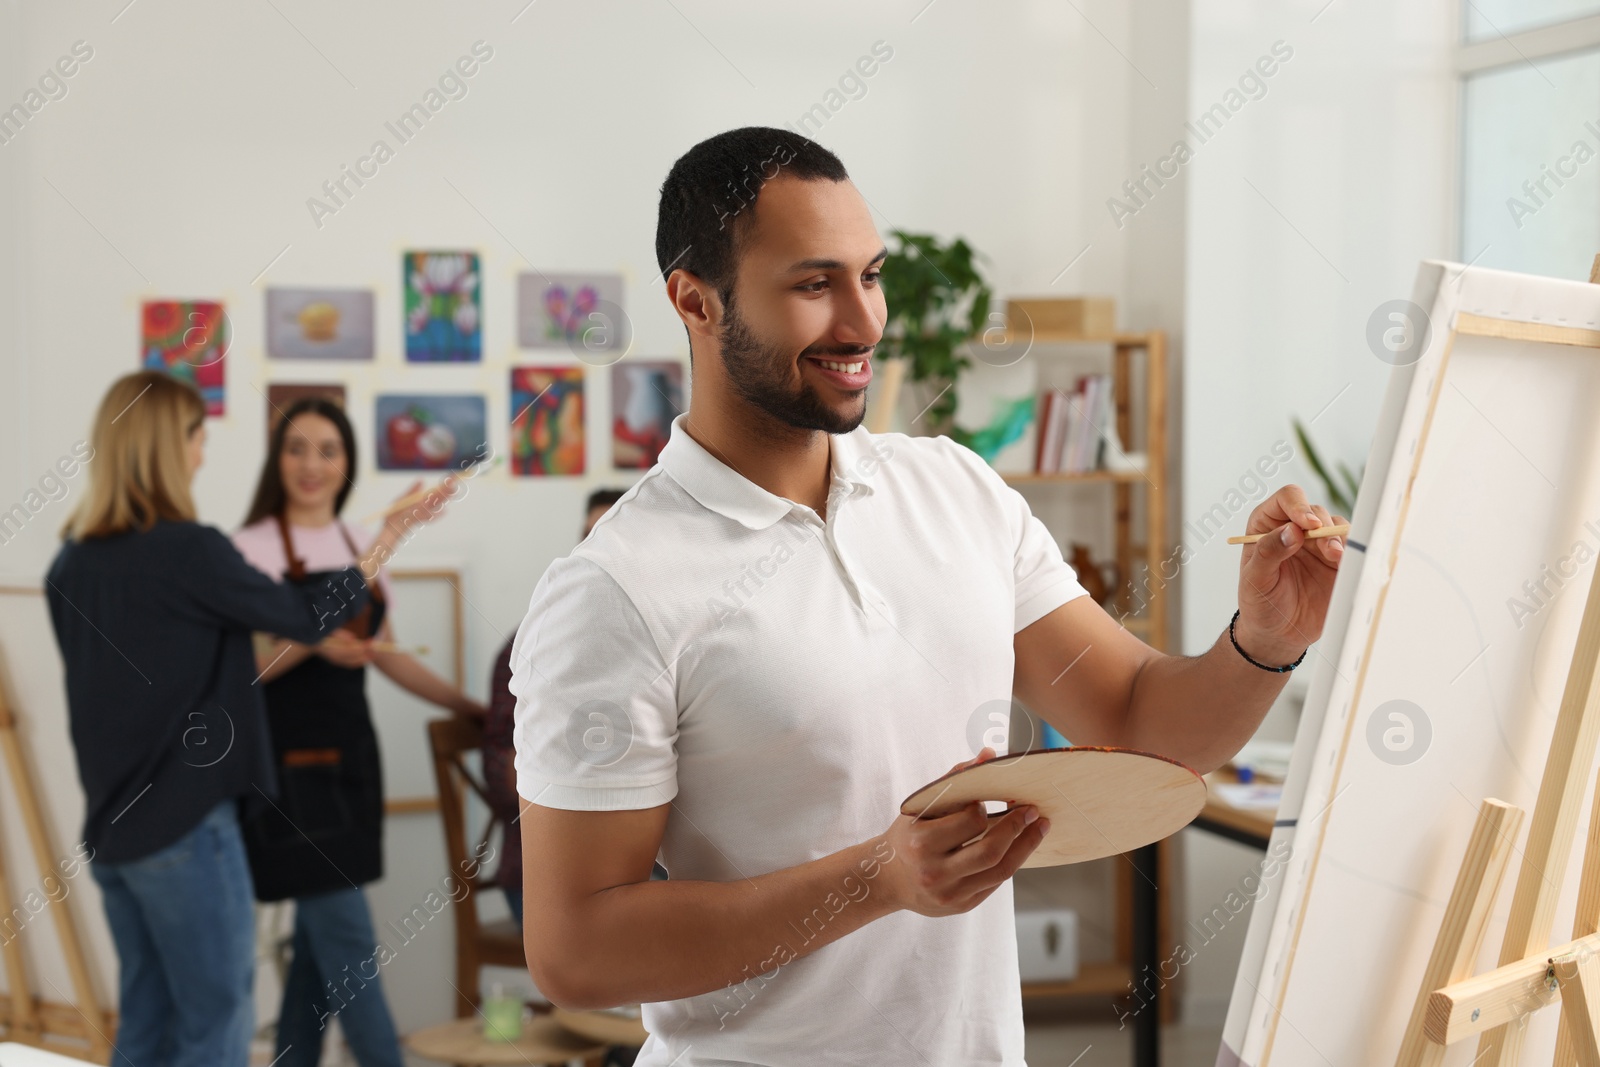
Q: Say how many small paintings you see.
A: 8